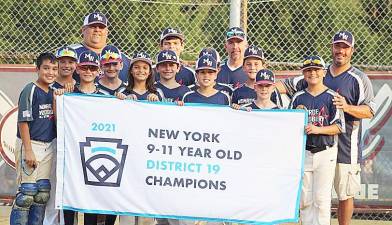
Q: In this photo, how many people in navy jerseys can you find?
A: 15